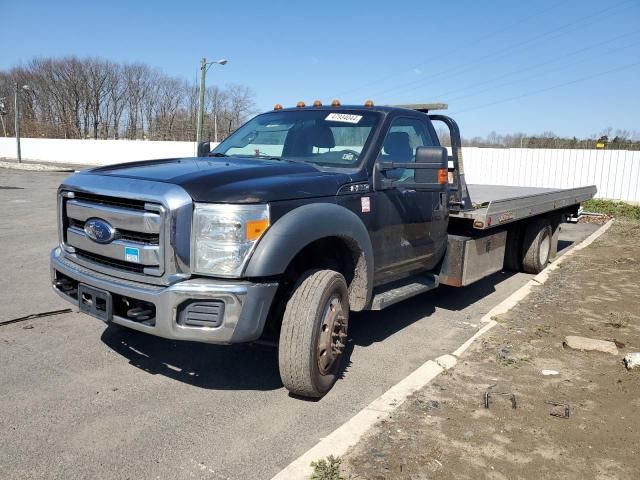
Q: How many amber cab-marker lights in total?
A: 5